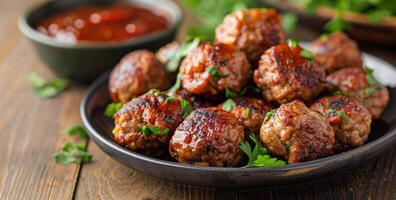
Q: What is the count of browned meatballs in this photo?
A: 12